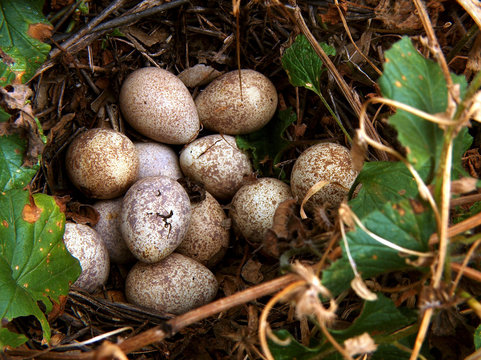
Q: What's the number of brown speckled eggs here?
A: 12